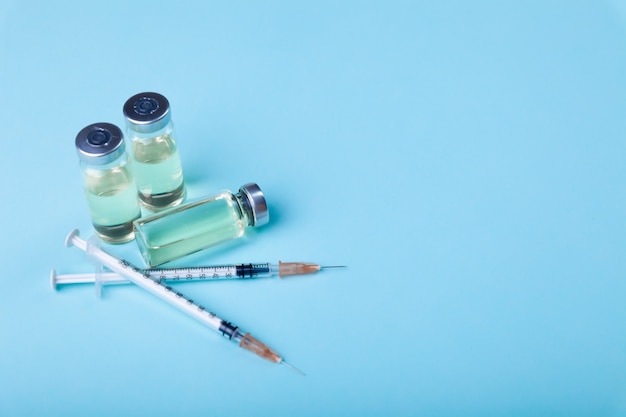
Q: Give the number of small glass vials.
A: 3